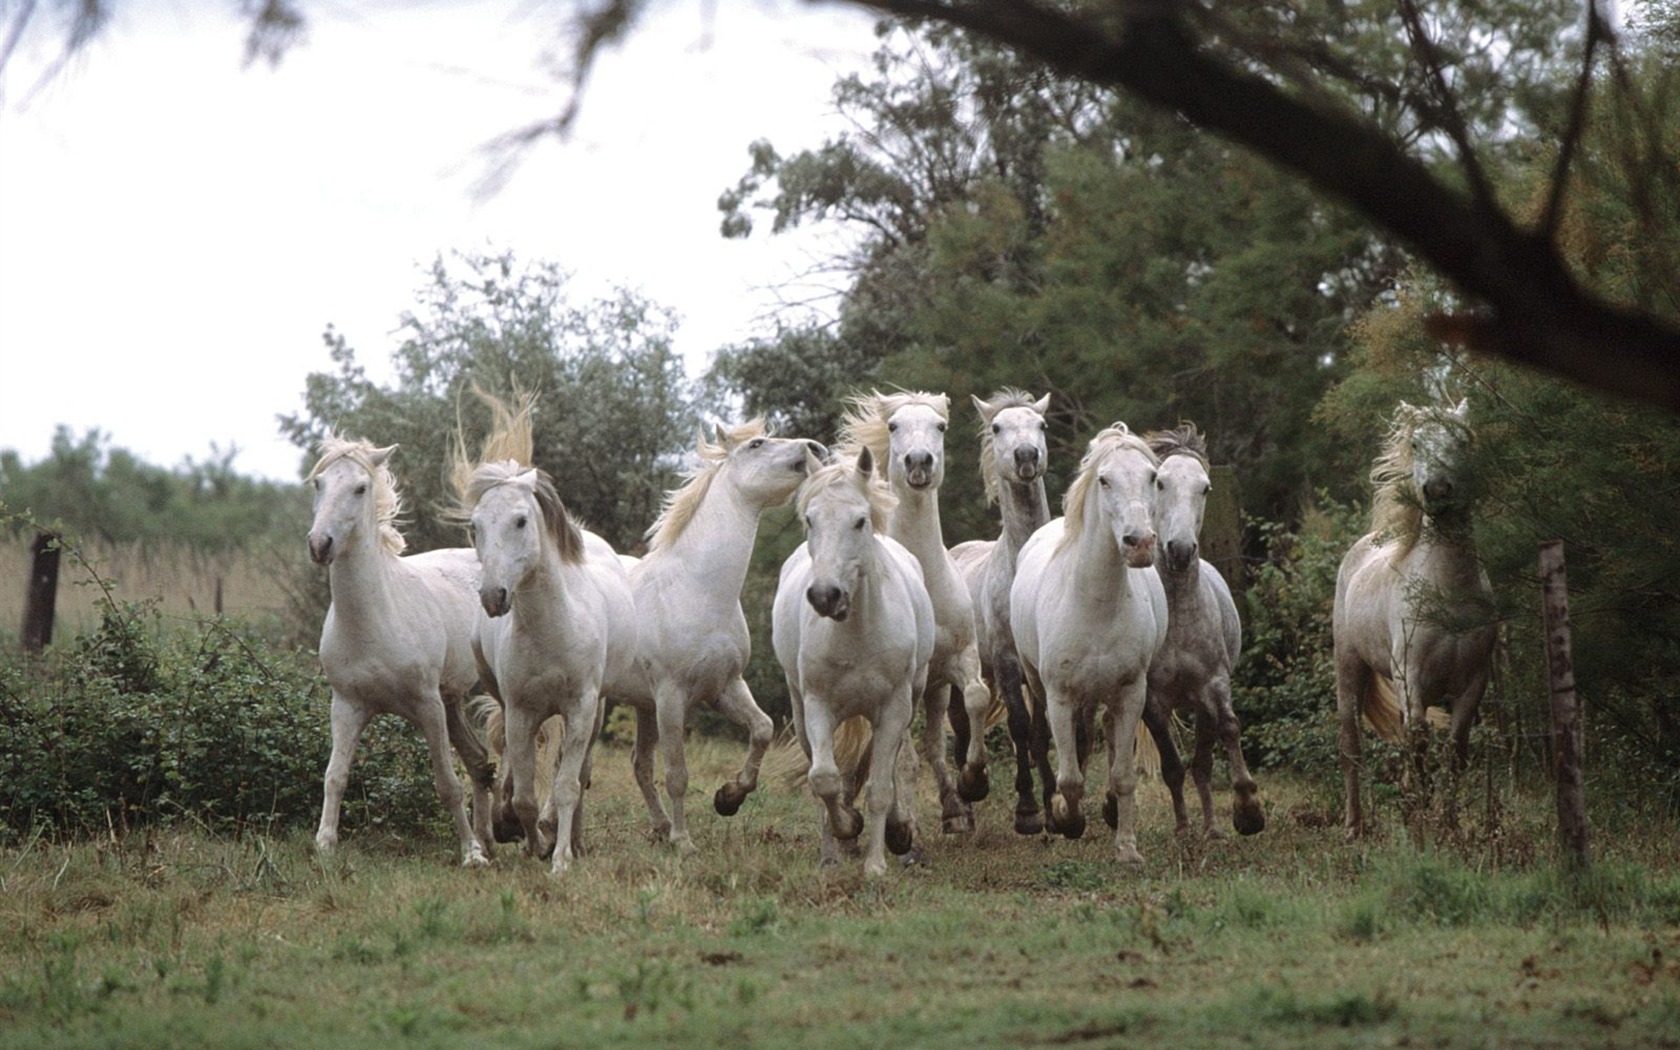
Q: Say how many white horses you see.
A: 9